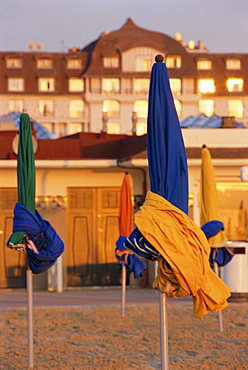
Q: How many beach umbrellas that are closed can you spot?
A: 4